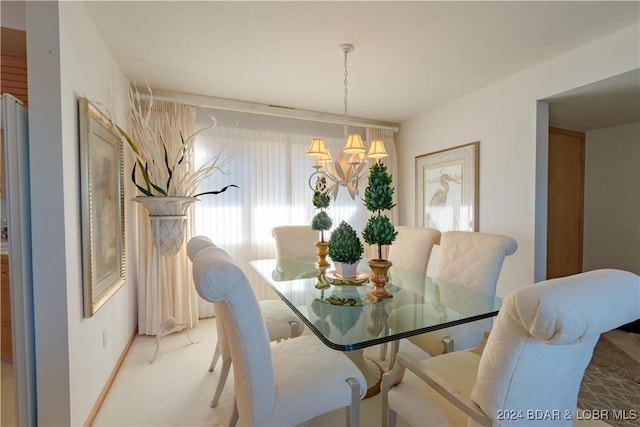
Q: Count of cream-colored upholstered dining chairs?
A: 6